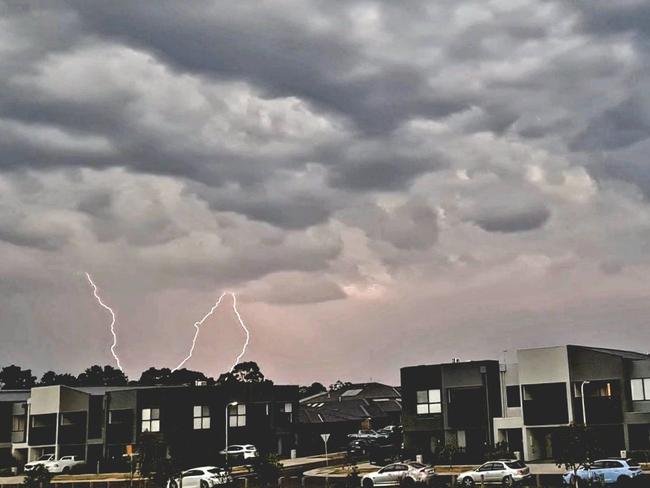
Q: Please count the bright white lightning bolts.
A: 3